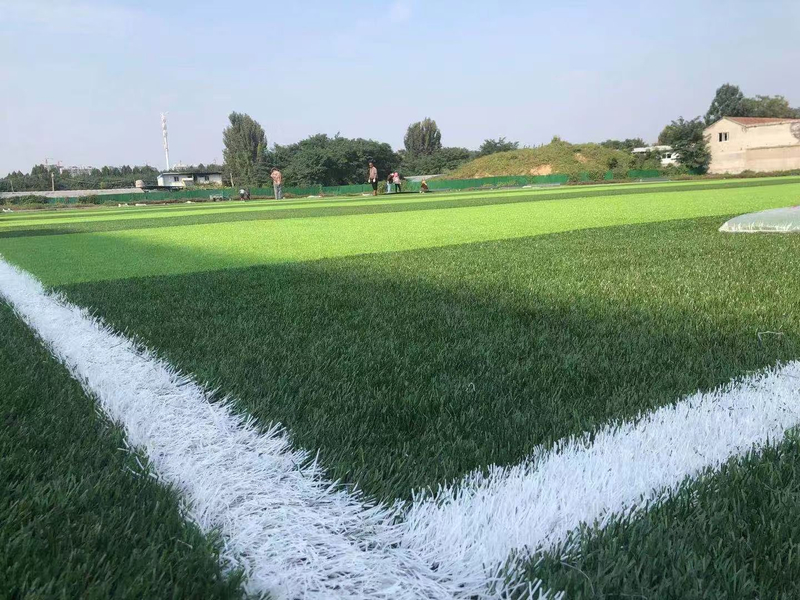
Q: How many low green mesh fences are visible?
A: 1